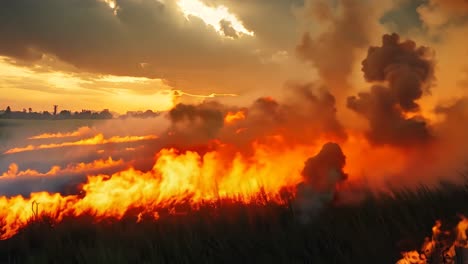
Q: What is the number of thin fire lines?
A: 3